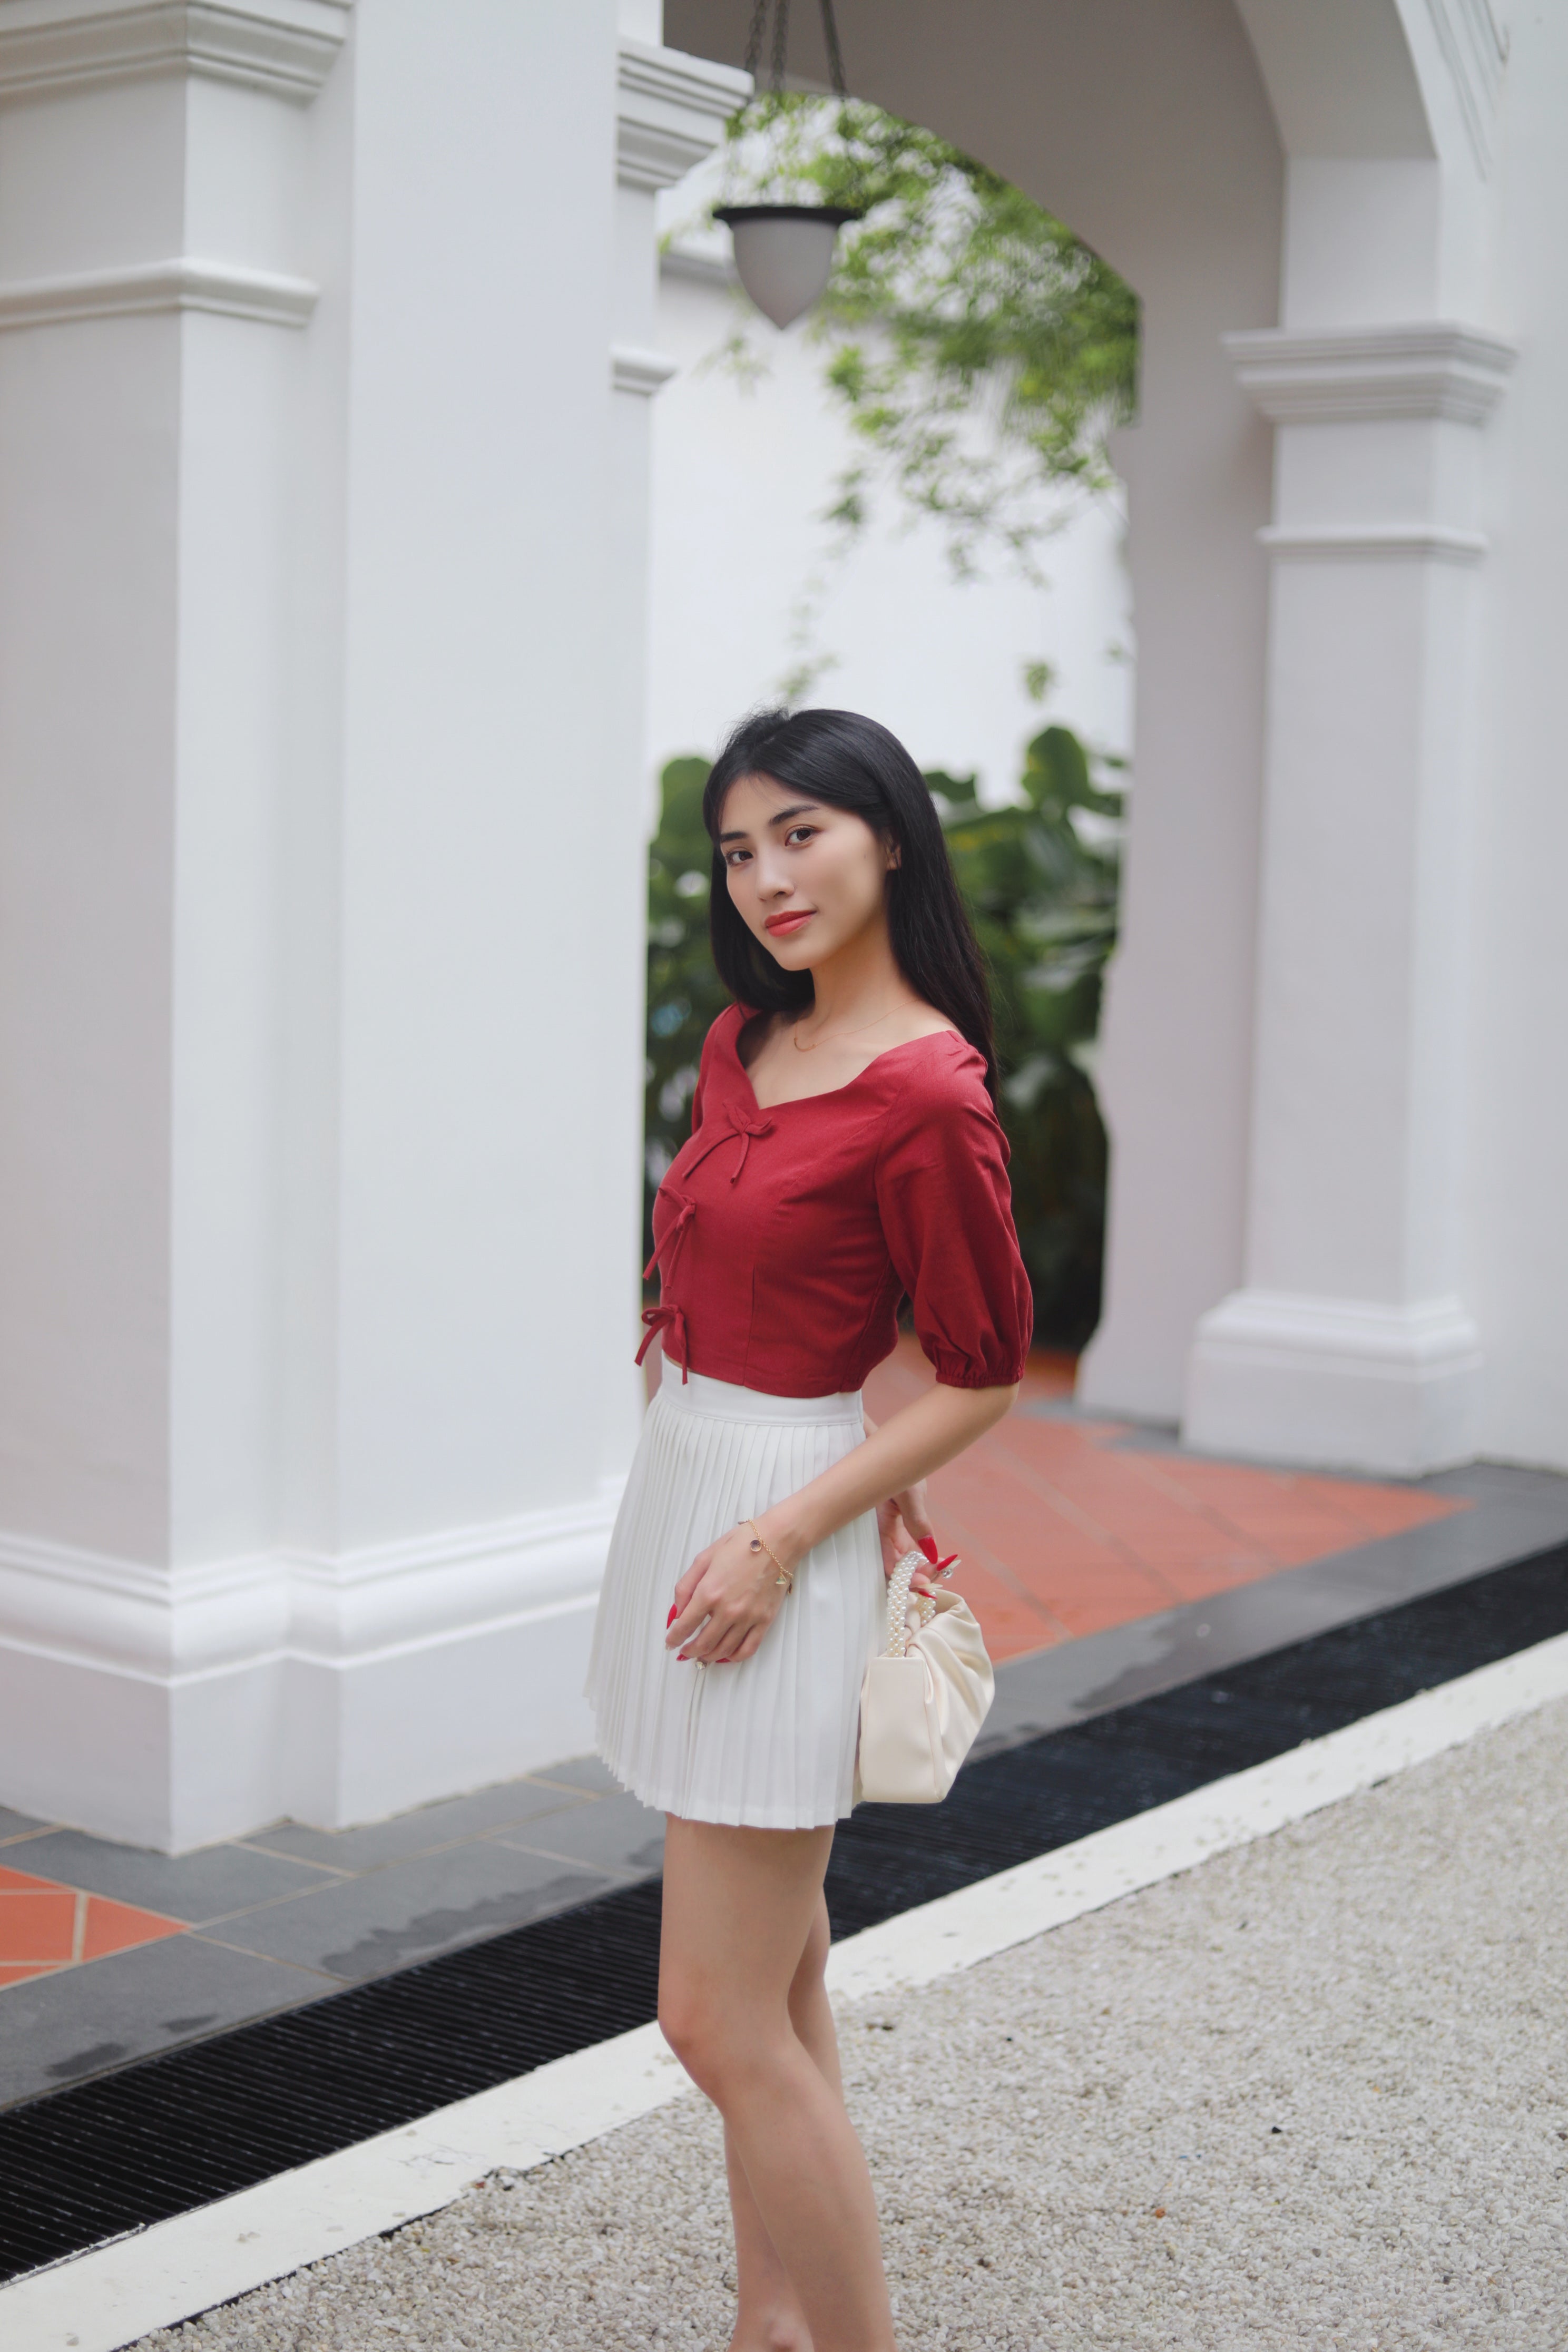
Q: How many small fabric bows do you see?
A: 3